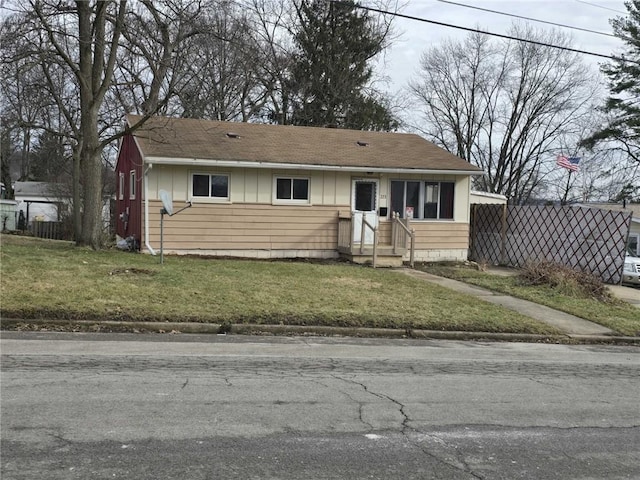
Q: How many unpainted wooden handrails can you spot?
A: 2